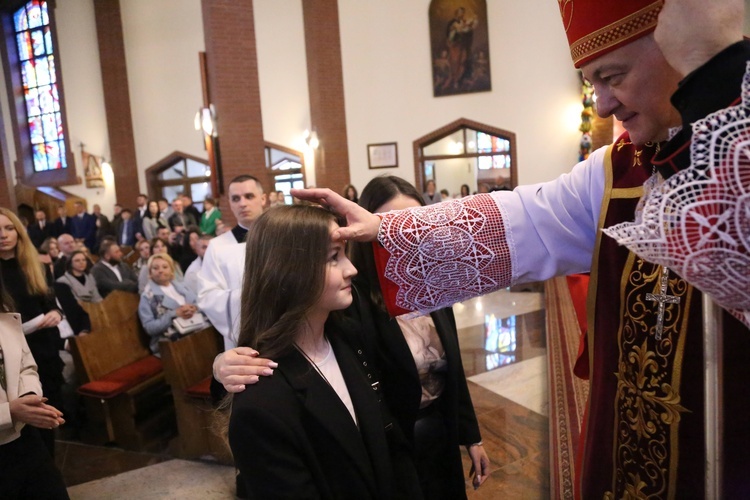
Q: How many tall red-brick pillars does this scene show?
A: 3